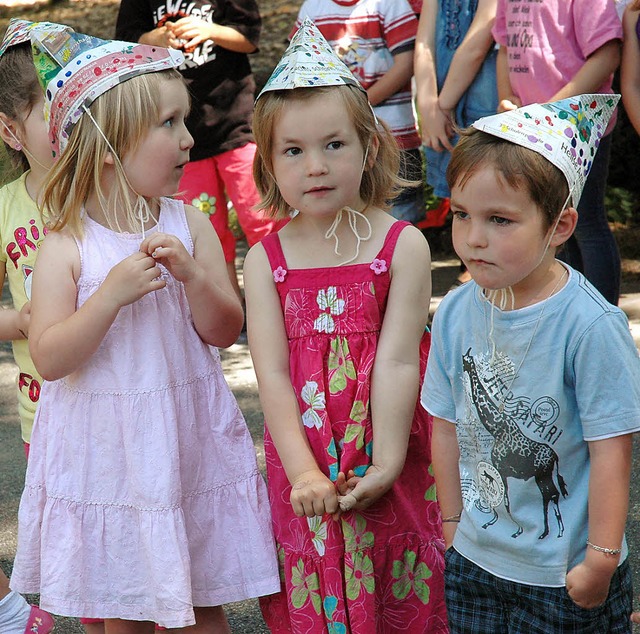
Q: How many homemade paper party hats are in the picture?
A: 4